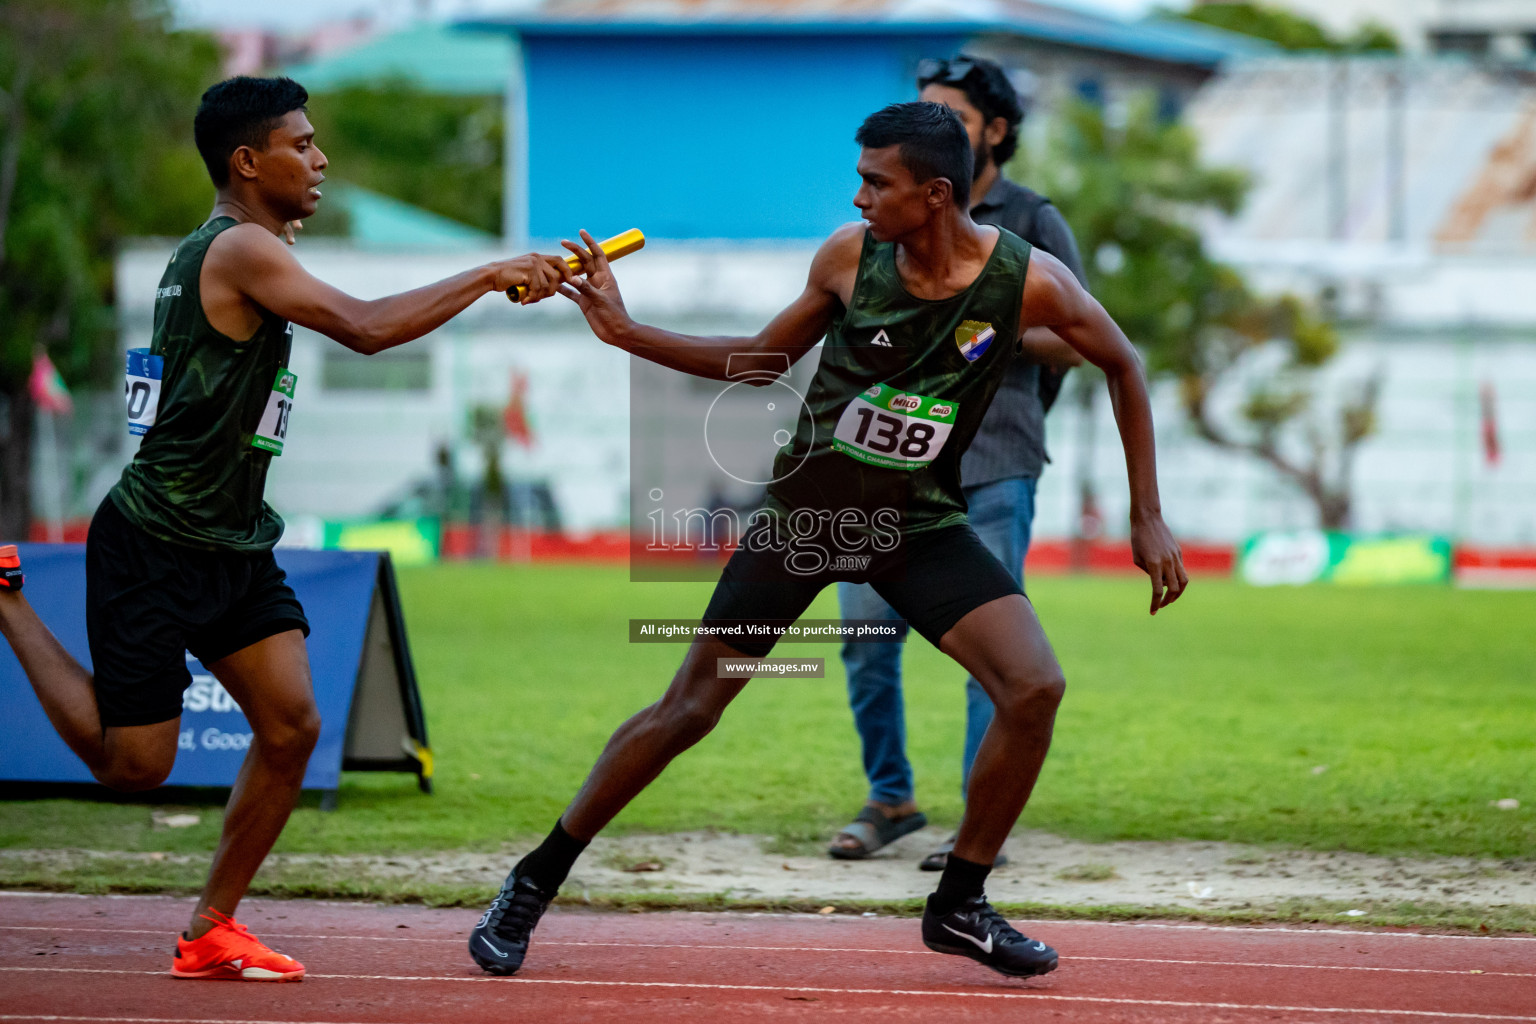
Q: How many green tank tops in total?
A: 2